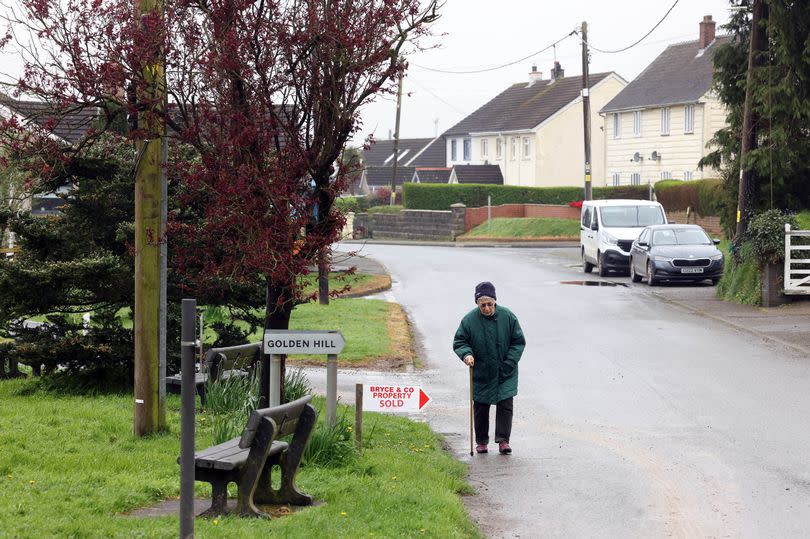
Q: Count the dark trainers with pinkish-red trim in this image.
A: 2